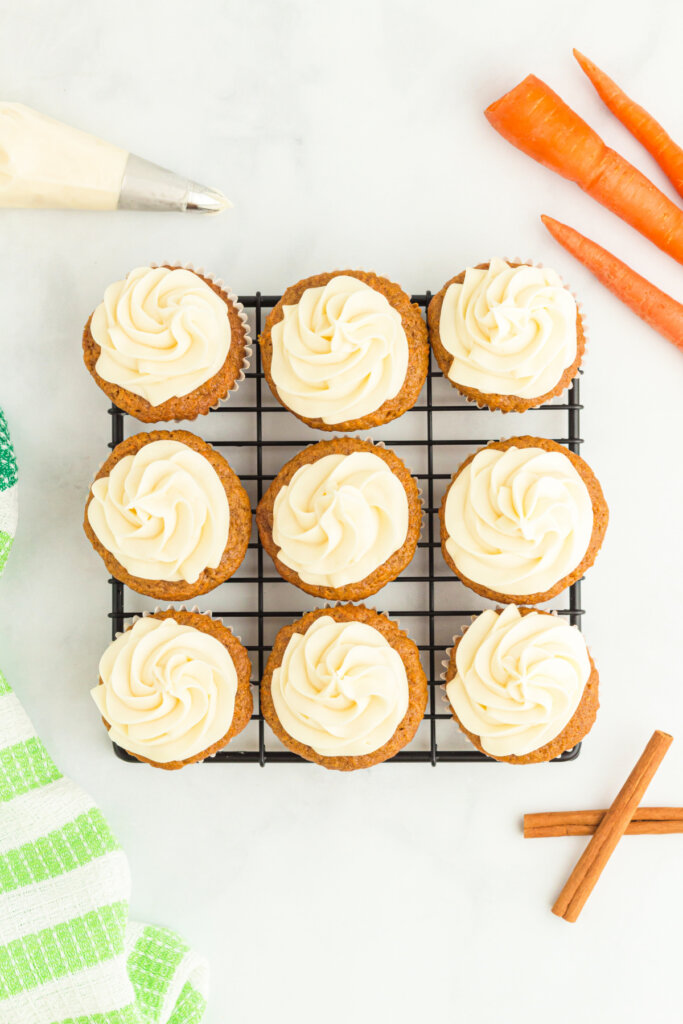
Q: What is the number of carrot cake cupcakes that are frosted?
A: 9